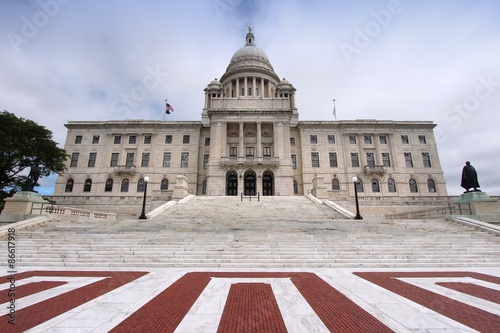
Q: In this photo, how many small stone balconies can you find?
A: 2